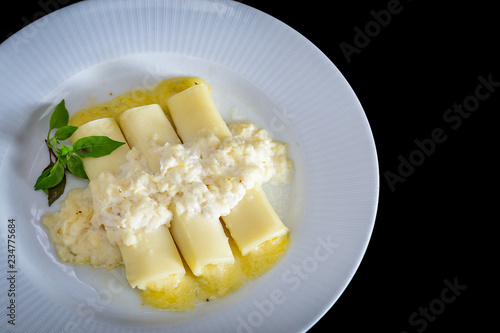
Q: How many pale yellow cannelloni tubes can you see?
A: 3